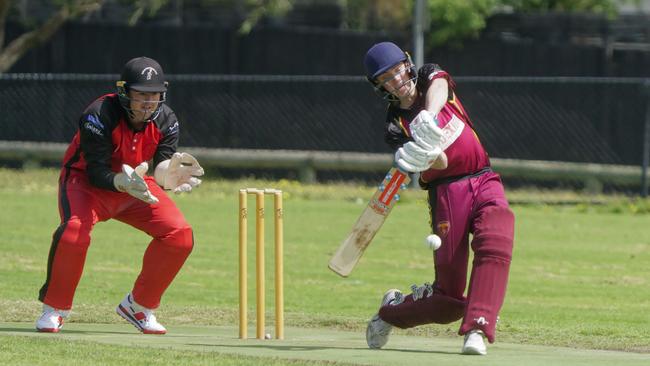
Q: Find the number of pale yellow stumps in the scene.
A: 3